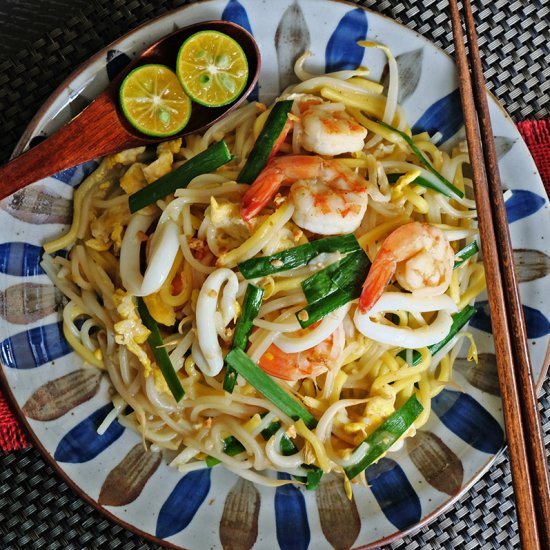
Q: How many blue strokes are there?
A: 14